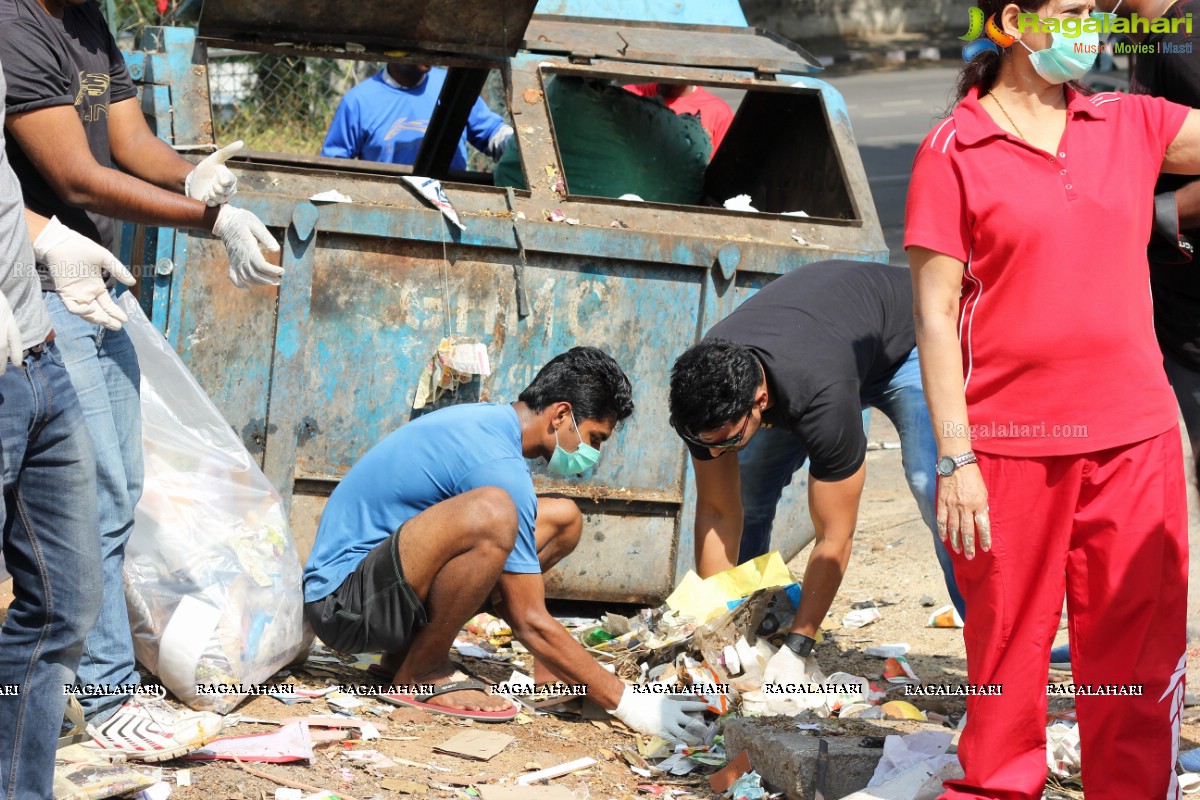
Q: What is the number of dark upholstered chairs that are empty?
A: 0